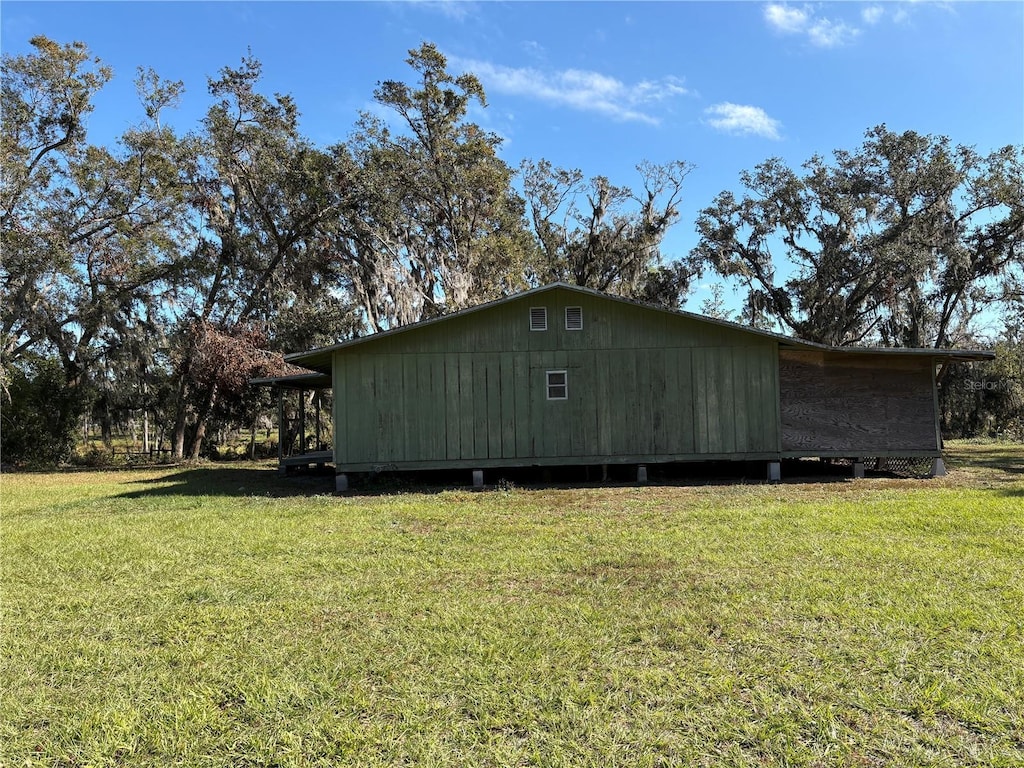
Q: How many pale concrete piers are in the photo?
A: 6